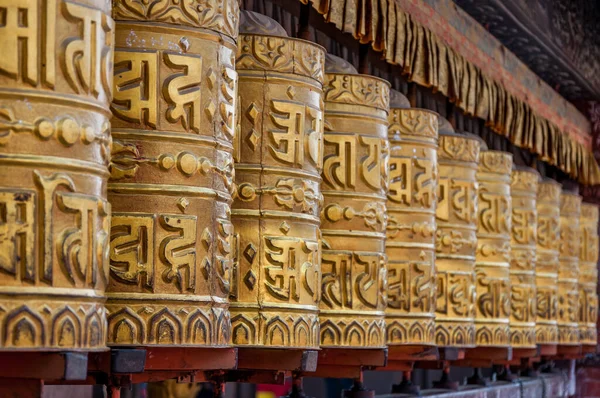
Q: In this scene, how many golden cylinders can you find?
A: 11